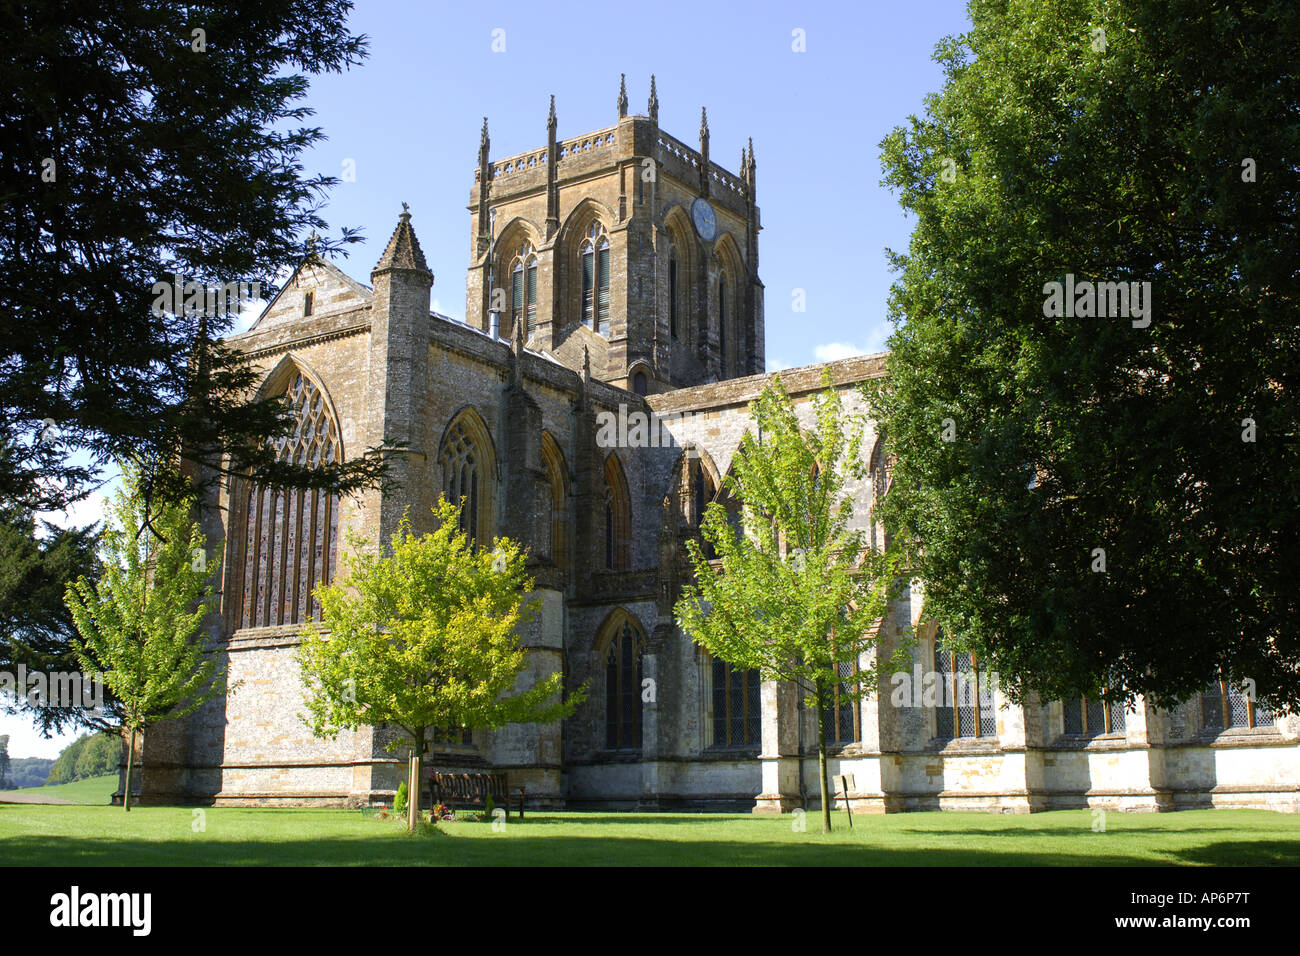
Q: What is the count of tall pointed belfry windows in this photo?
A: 4